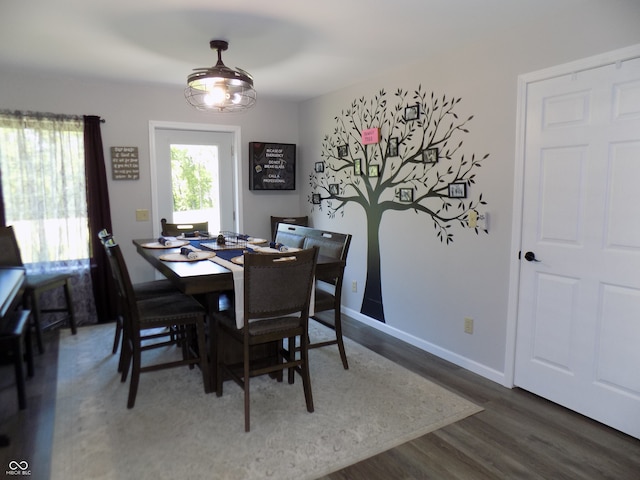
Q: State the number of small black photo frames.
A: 11